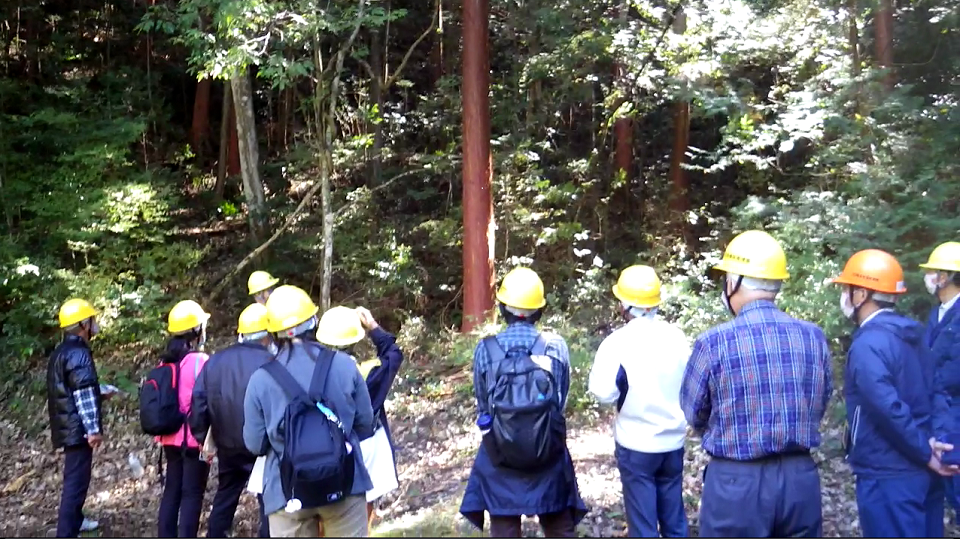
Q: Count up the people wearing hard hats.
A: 11